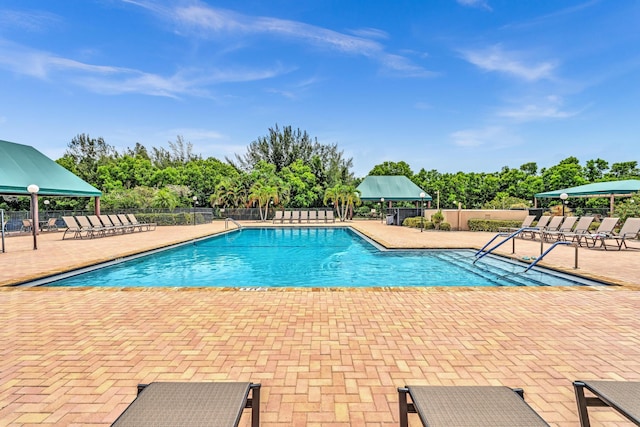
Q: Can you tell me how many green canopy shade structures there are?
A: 3